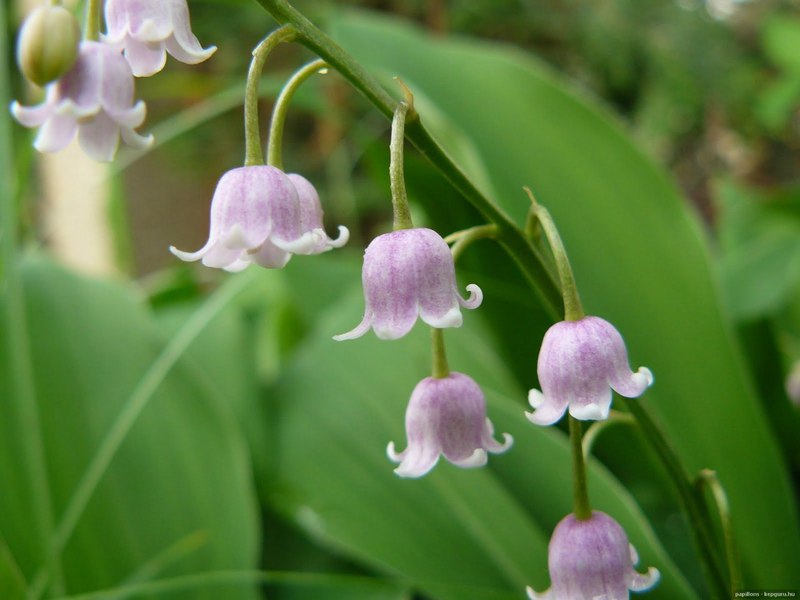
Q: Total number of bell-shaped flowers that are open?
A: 8